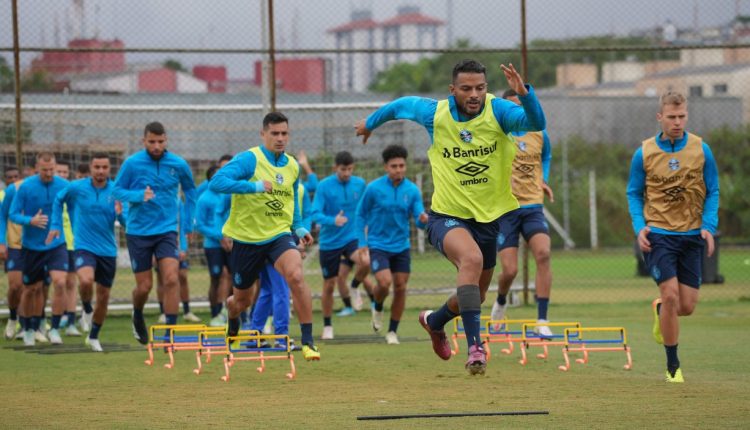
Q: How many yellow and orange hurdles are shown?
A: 8